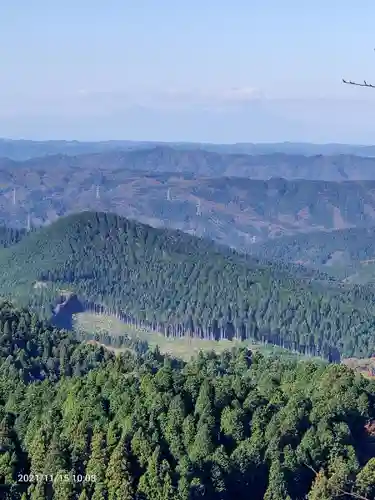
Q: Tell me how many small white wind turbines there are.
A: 5